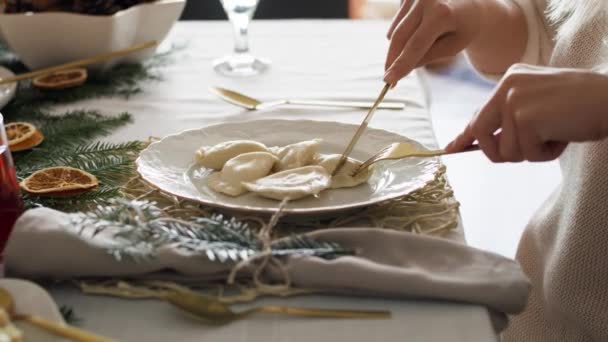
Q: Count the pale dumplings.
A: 5